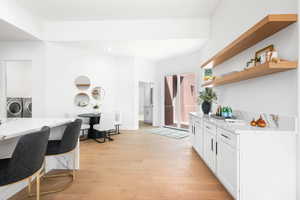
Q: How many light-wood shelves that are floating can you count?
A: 2